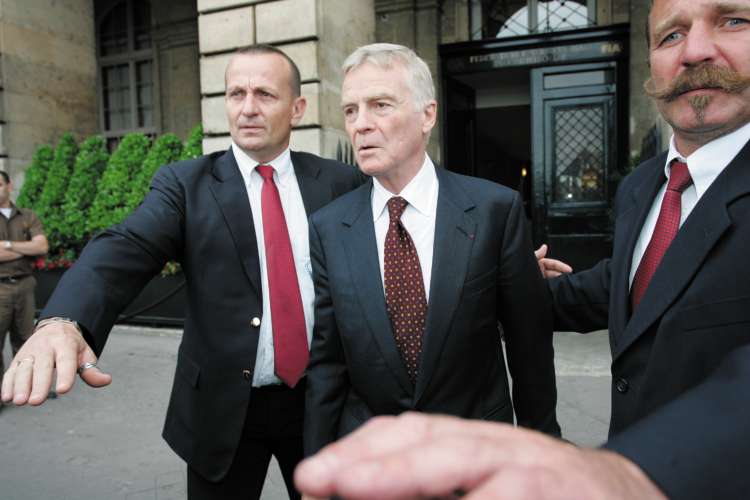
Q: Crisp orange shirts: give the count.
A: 0